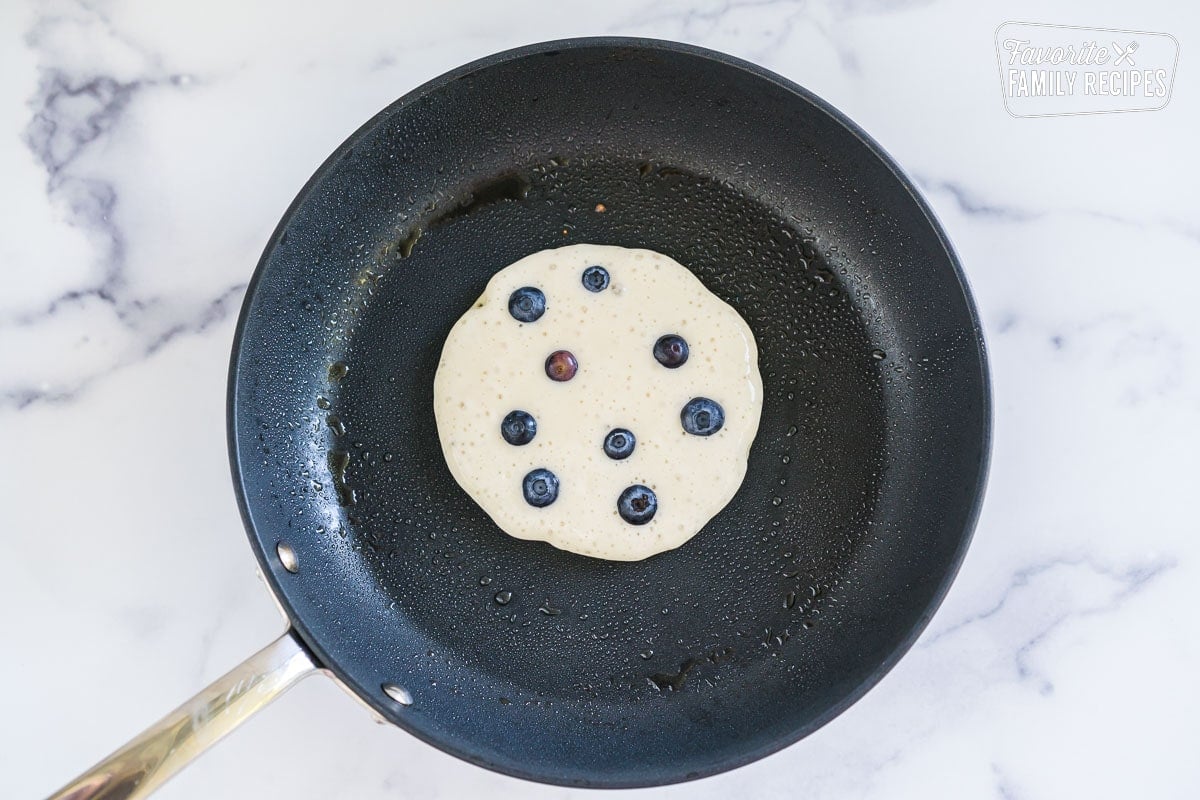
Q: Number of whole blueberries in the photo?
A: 9